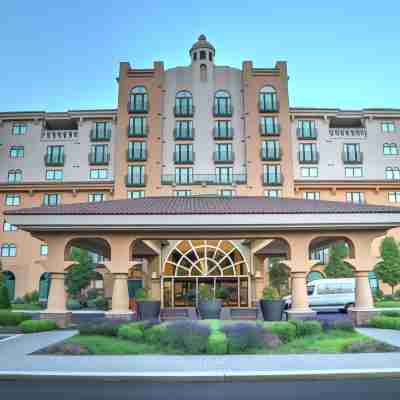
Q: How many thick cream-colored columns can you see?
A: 4